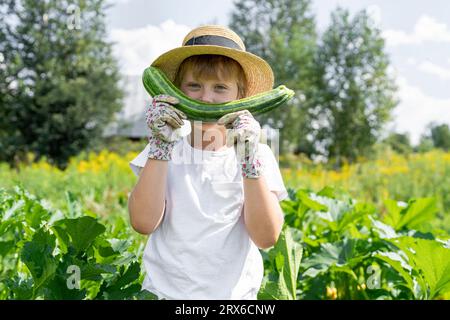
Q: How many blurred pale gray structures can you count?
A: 1